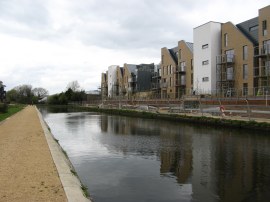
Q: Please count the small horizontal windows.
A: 3